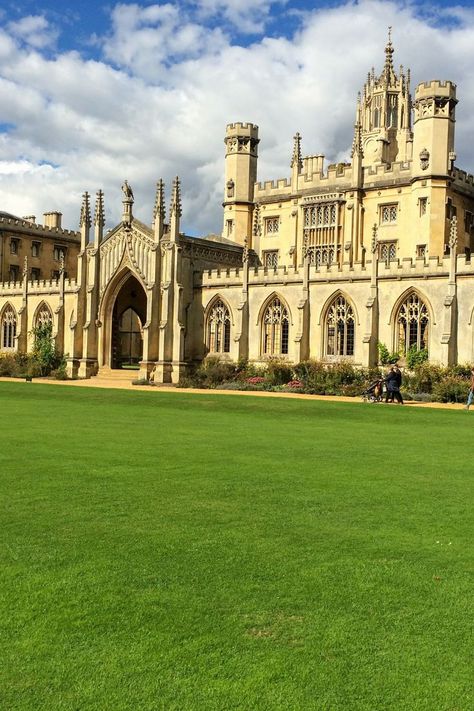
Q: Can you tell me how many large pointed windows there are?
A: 6